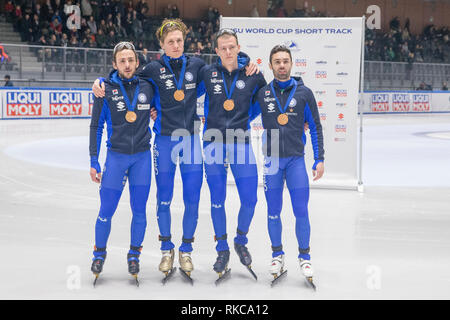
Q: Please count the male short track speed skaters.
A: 4